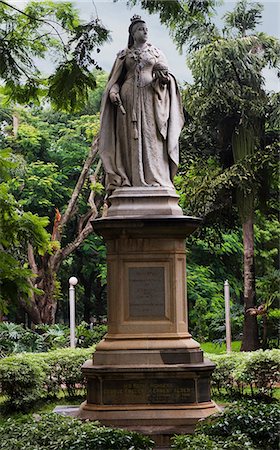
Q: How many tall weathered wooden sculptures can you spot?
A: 0